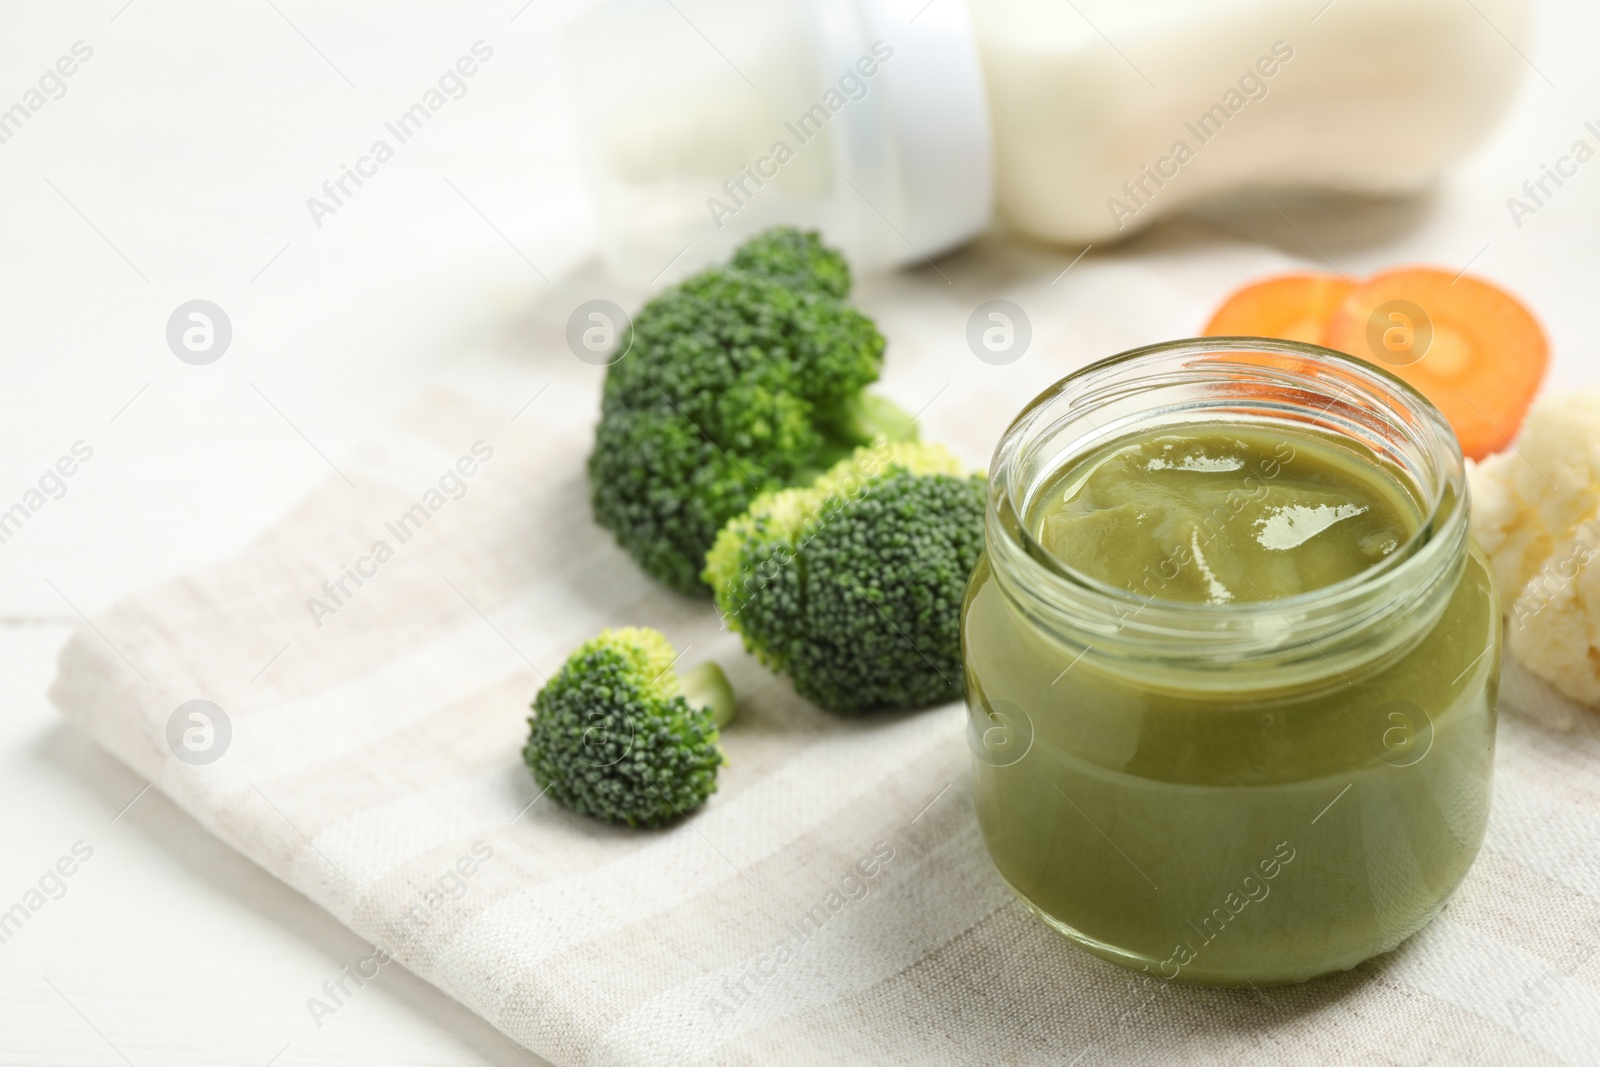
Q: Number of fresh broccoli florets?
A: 3